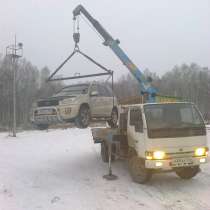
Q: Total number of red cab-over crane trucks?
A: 0